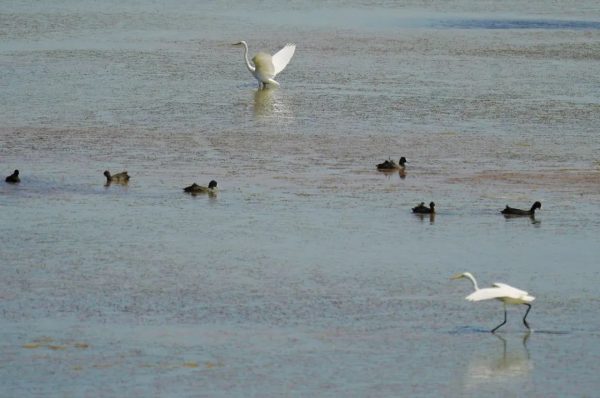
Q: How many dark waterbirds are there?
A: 6